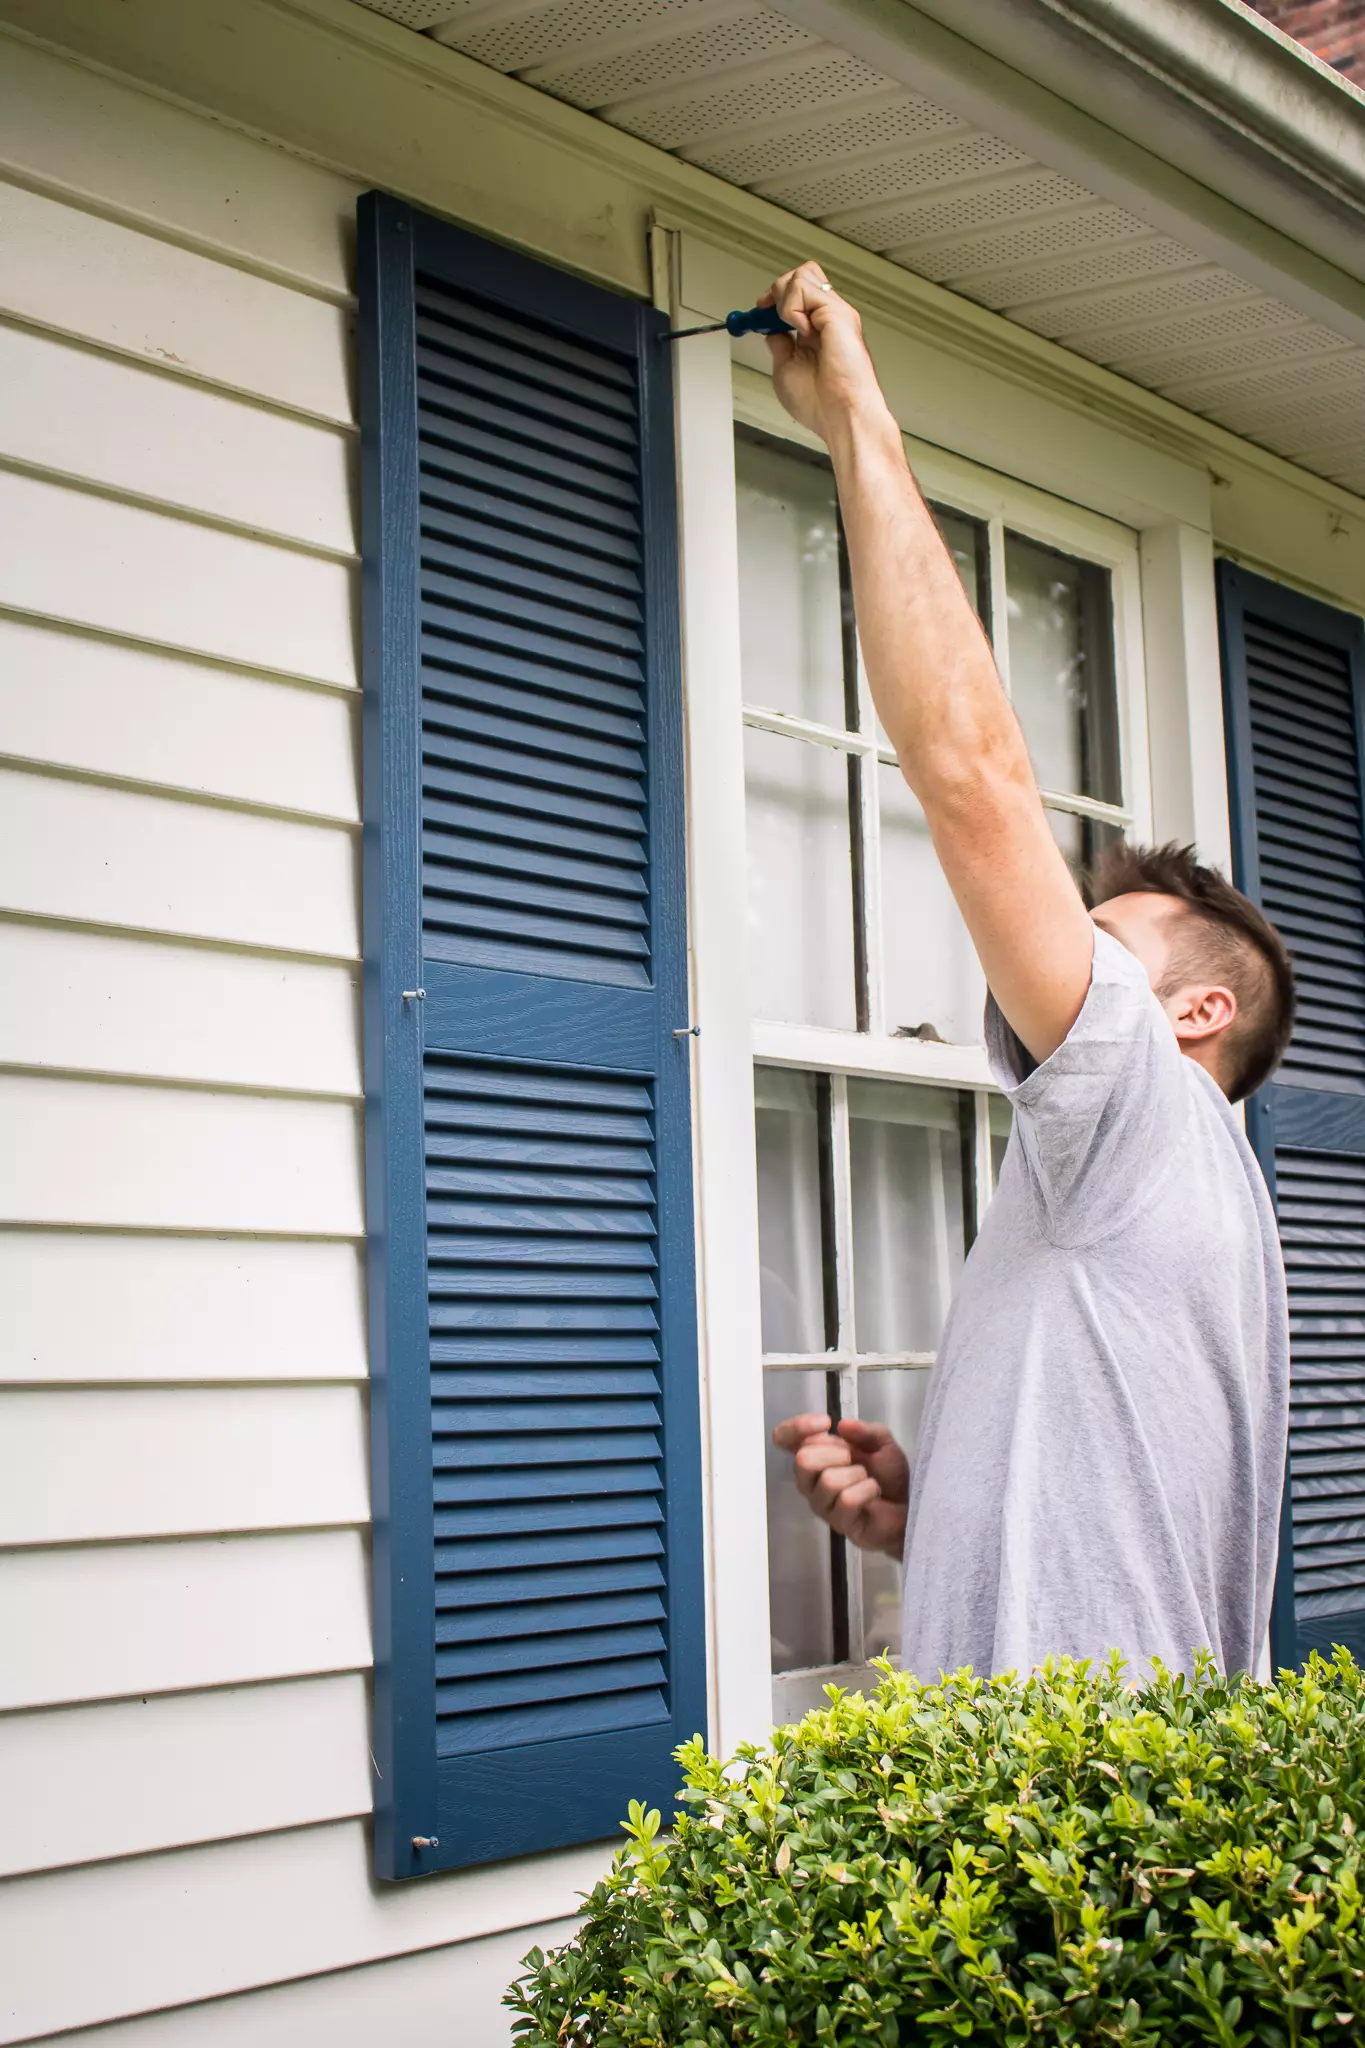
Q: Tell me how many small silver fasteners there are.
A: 3